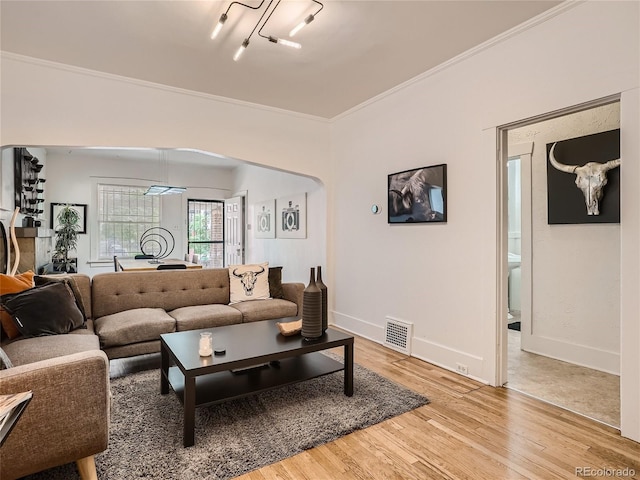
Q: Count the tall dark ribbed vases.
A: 2